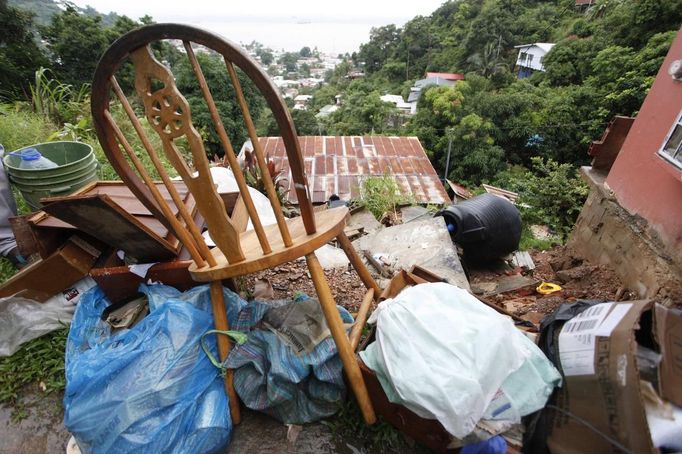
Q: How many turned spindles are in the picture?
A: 4